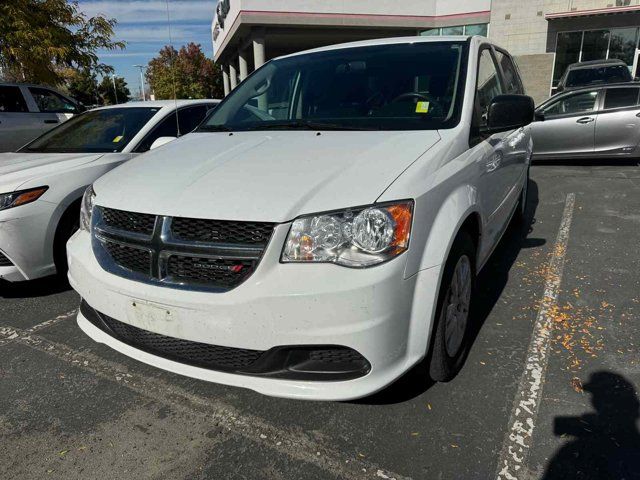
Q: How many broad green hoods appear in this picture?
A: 0